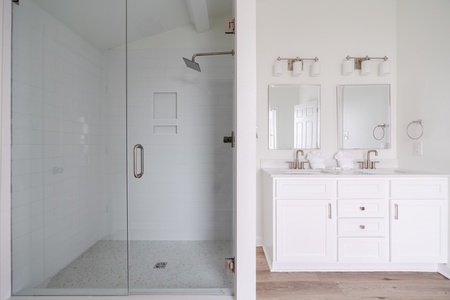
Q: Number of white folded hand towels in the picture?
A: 2